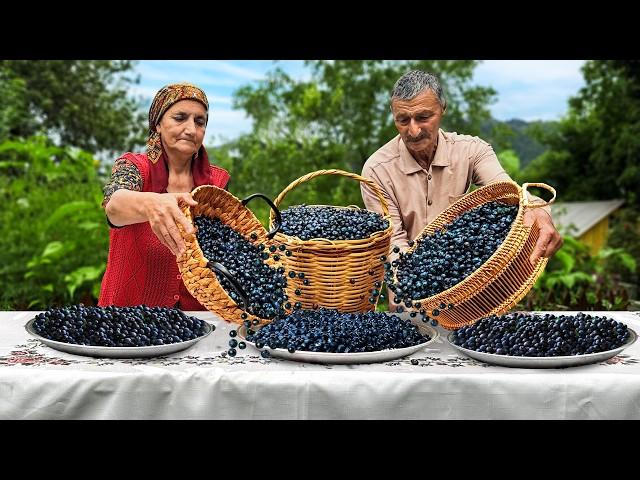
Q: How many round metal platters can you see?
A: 3